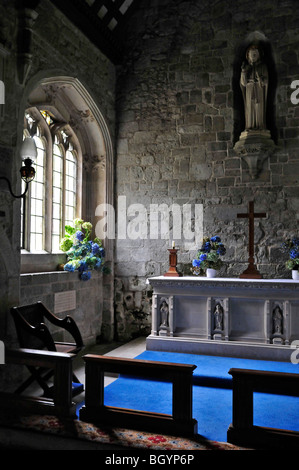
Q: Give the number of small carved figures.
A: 3